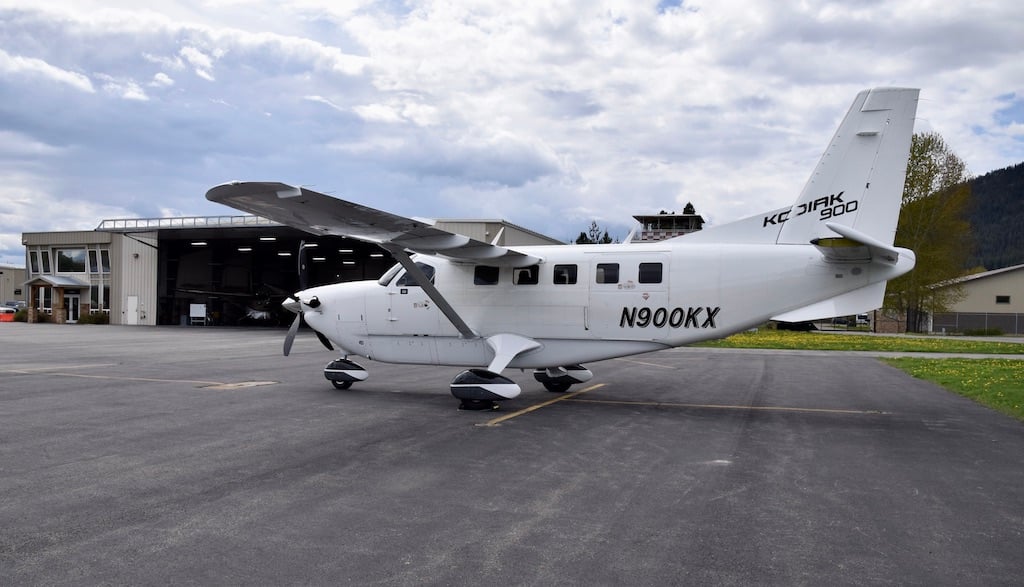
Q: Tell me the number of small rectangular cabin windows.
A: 5